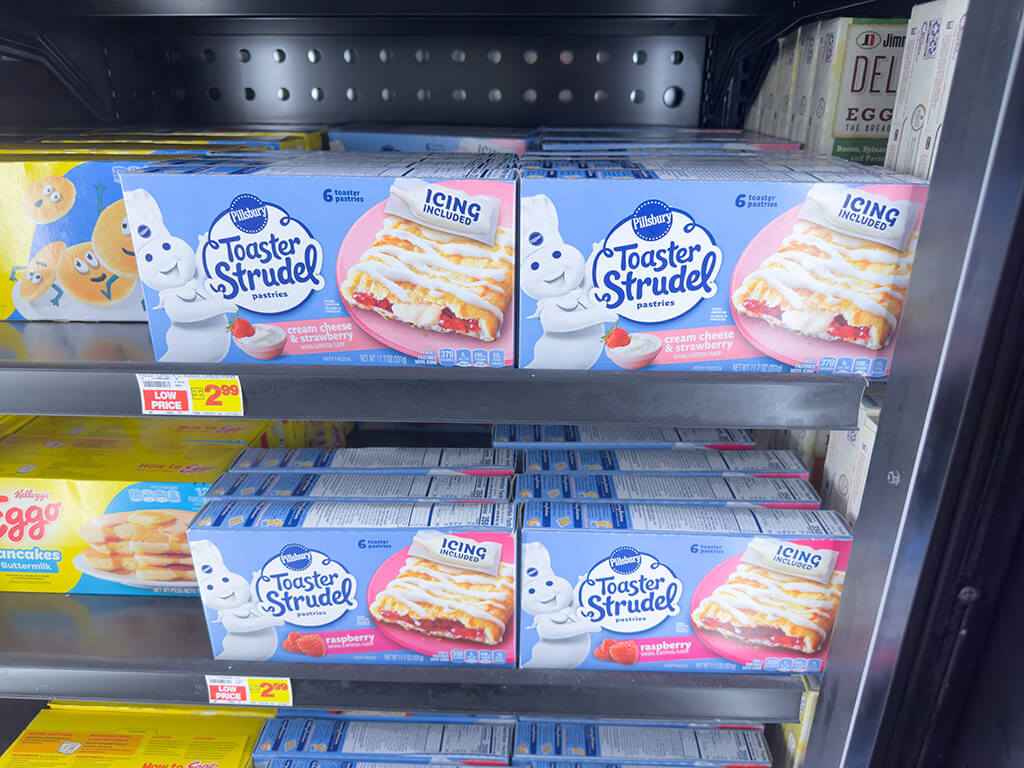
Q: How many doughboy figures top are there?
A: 2